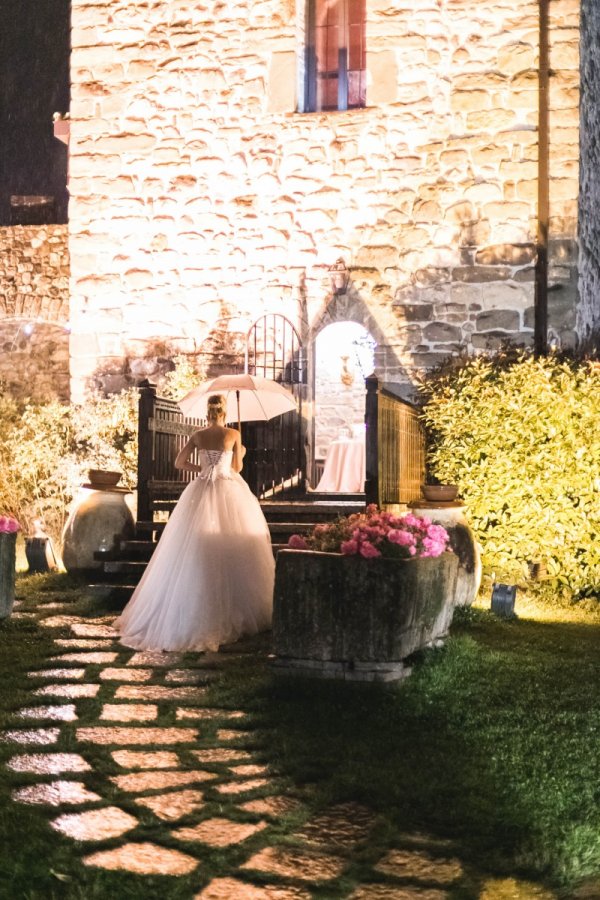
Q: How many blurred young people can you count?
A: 0